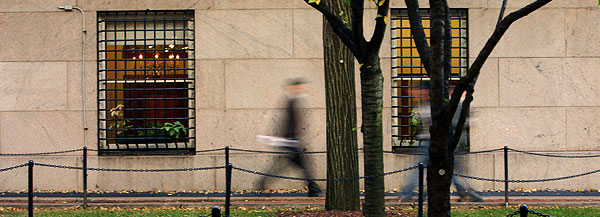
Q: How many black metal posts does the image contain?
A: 8